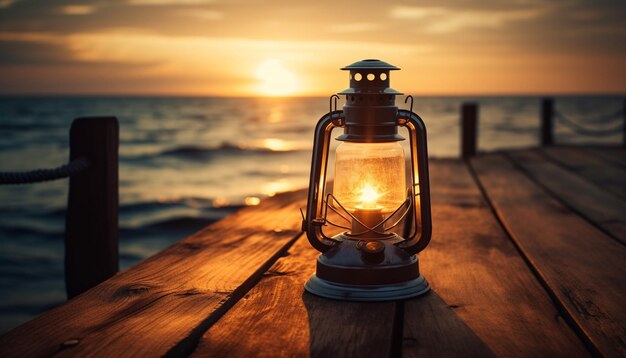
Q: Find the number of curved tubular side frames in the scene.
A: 2